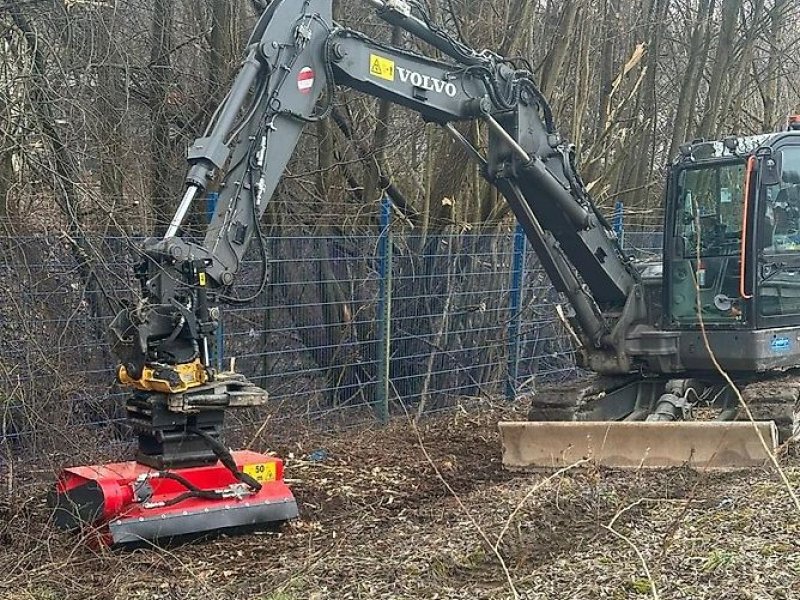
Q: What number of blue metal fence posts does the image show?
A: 4